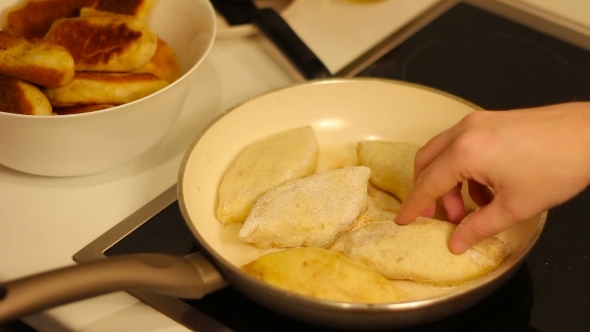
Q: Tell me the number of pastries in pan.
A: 5